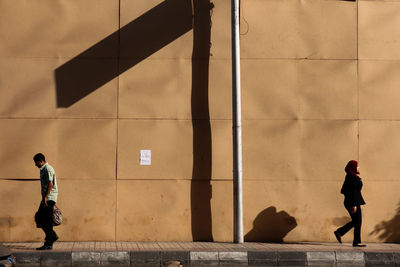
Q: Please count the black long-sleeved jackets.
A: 1